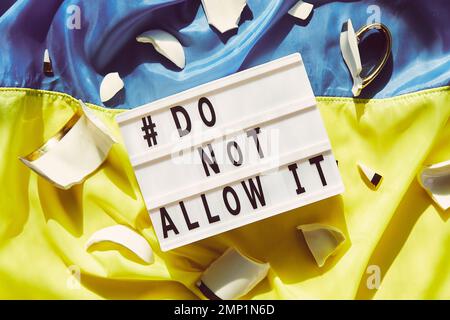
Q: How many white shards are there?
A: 12